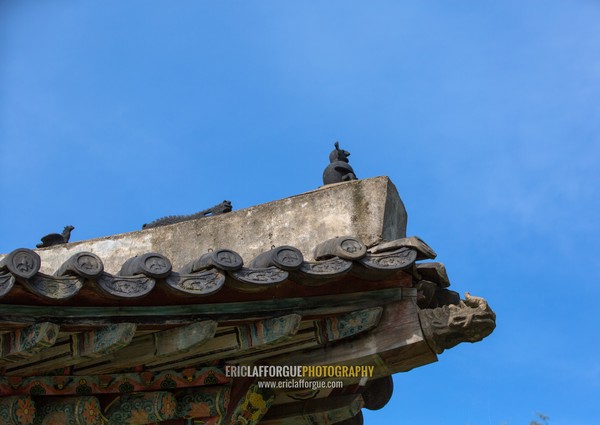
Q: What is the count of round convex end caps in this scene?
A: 6